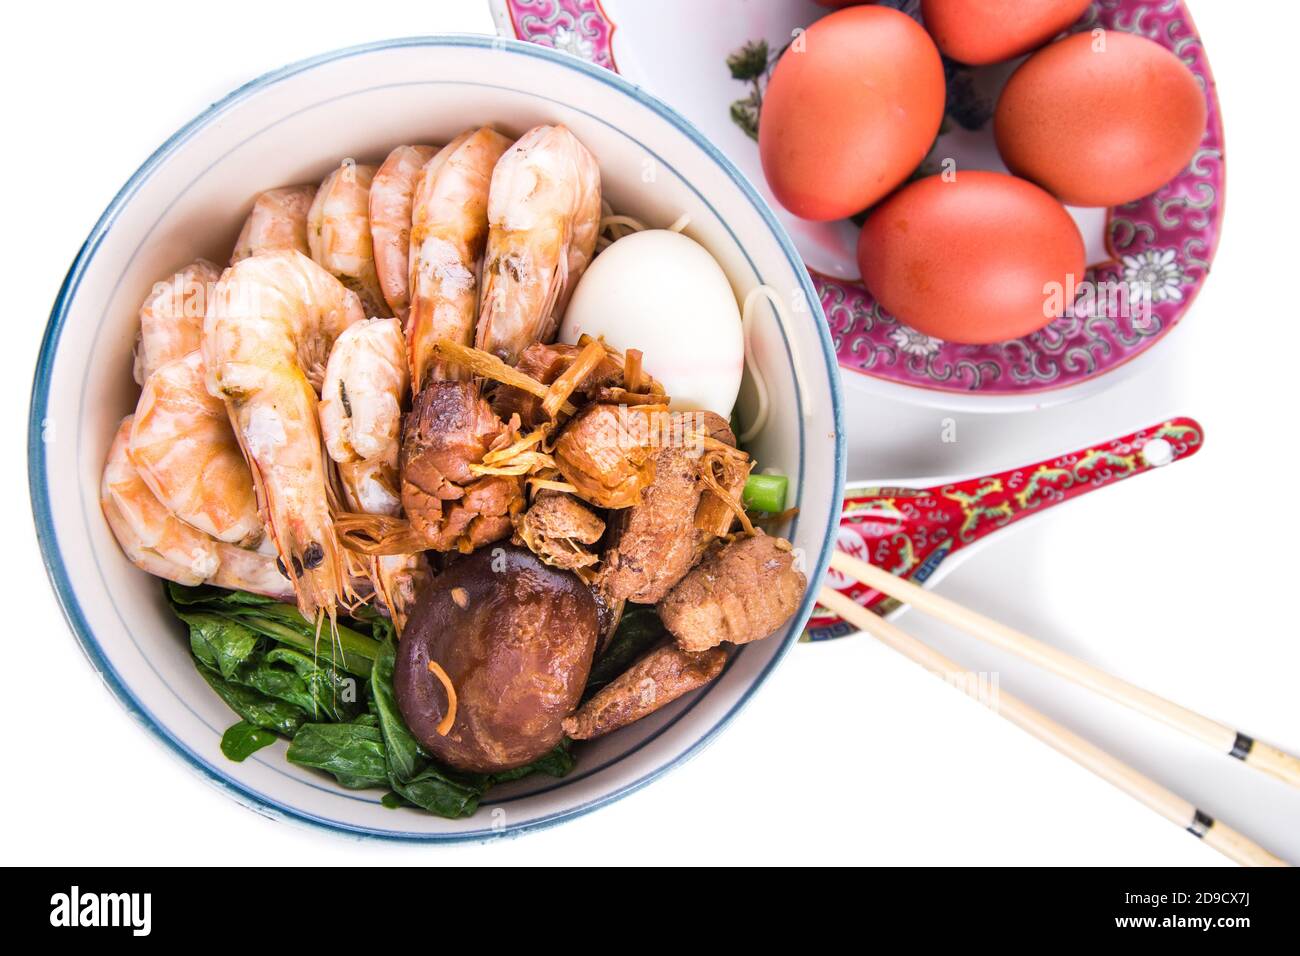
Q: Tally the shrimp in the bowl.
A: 10